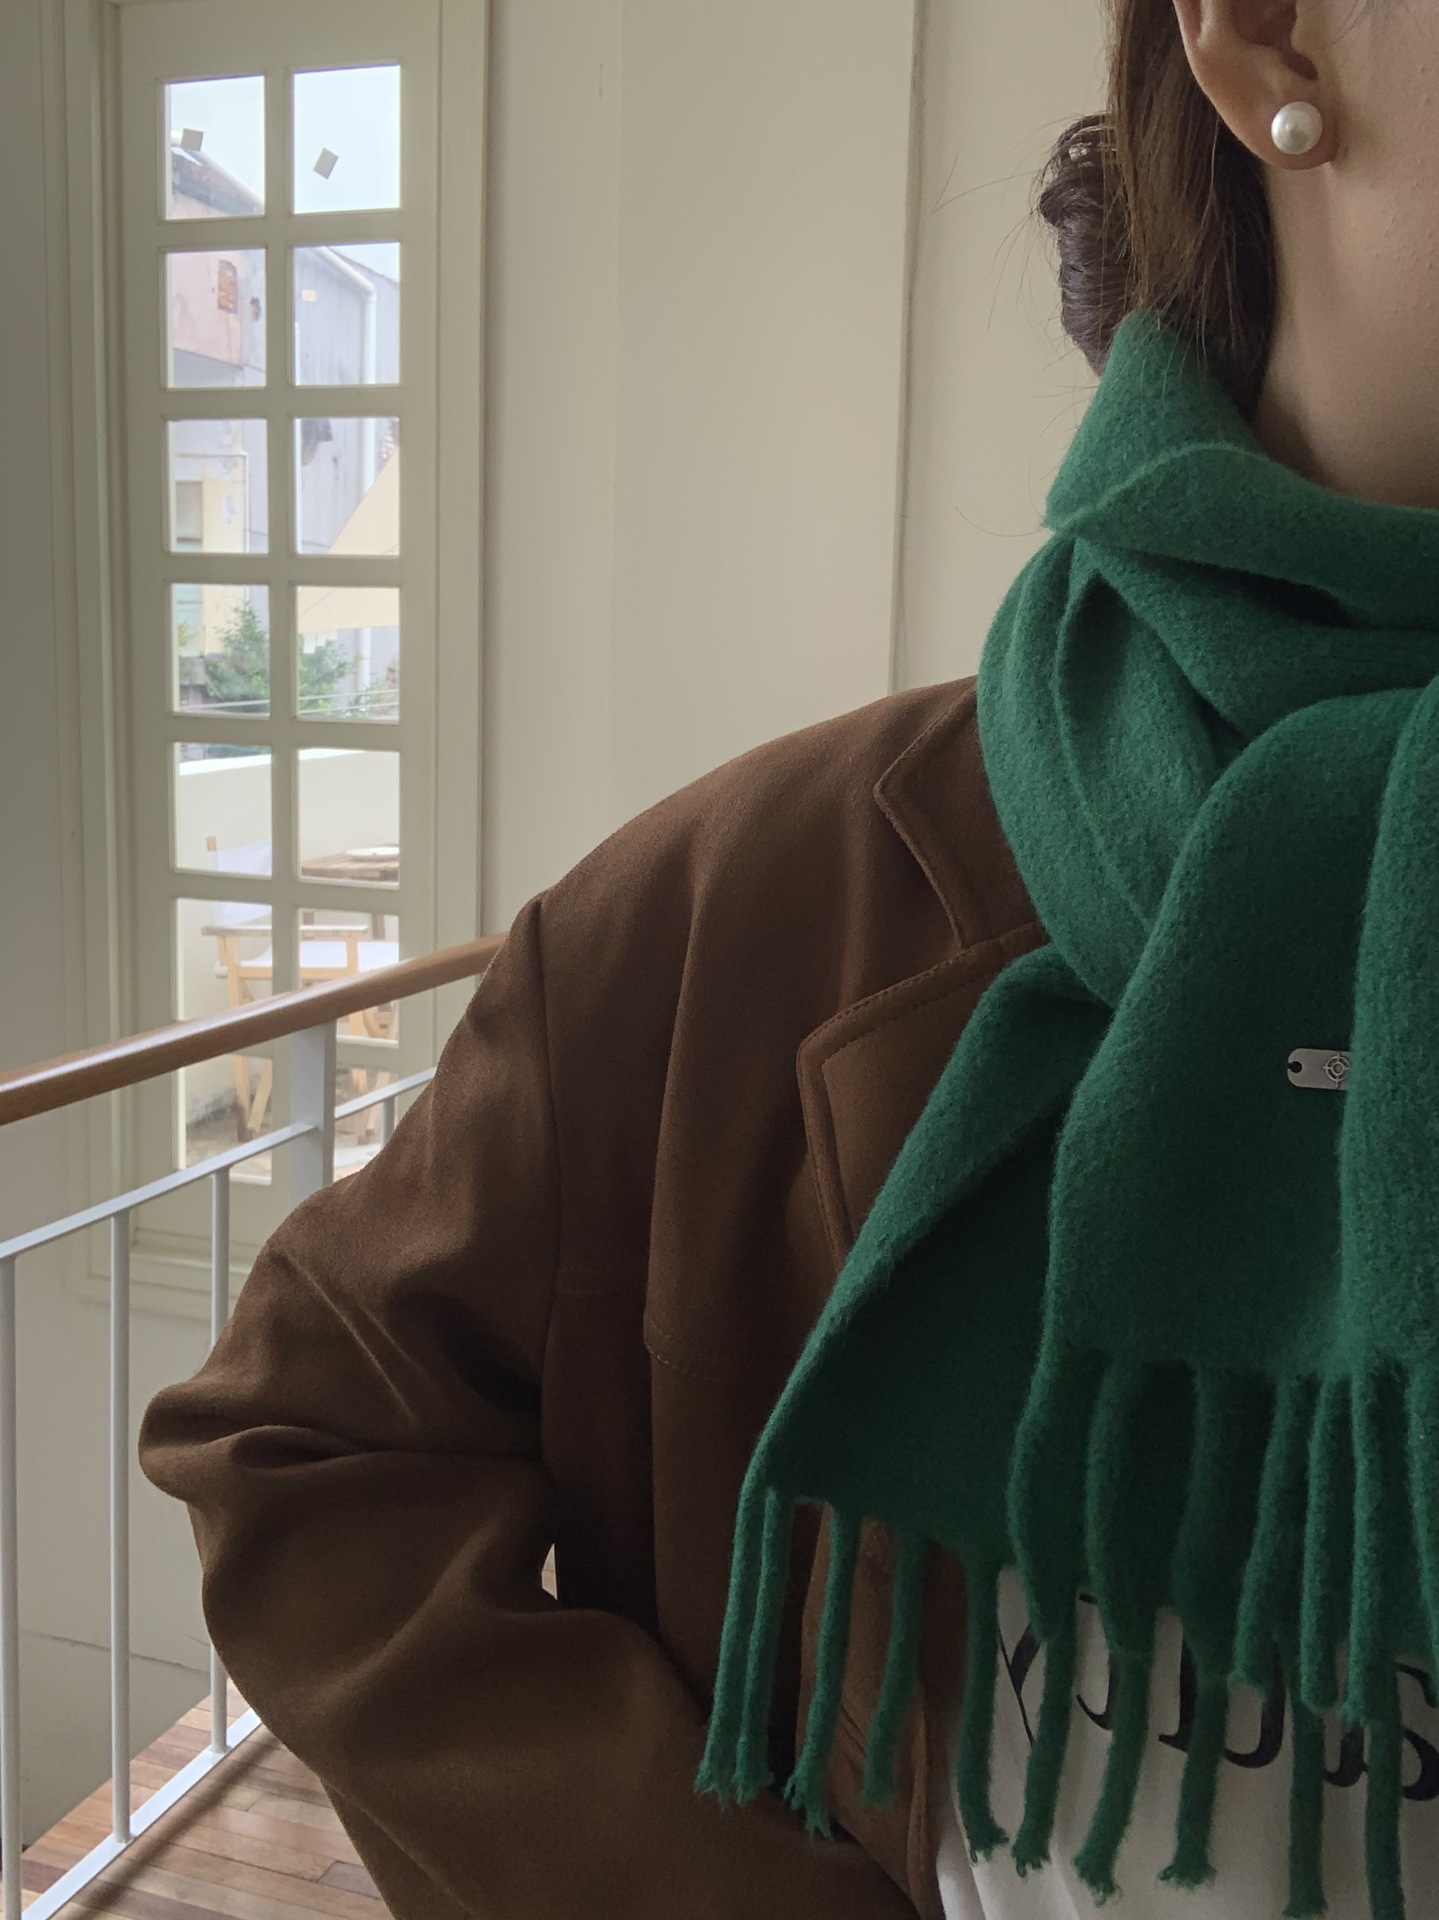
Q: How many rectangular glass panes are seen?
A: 14